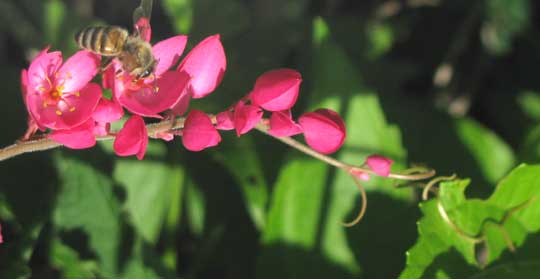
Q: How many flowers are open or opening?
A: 2